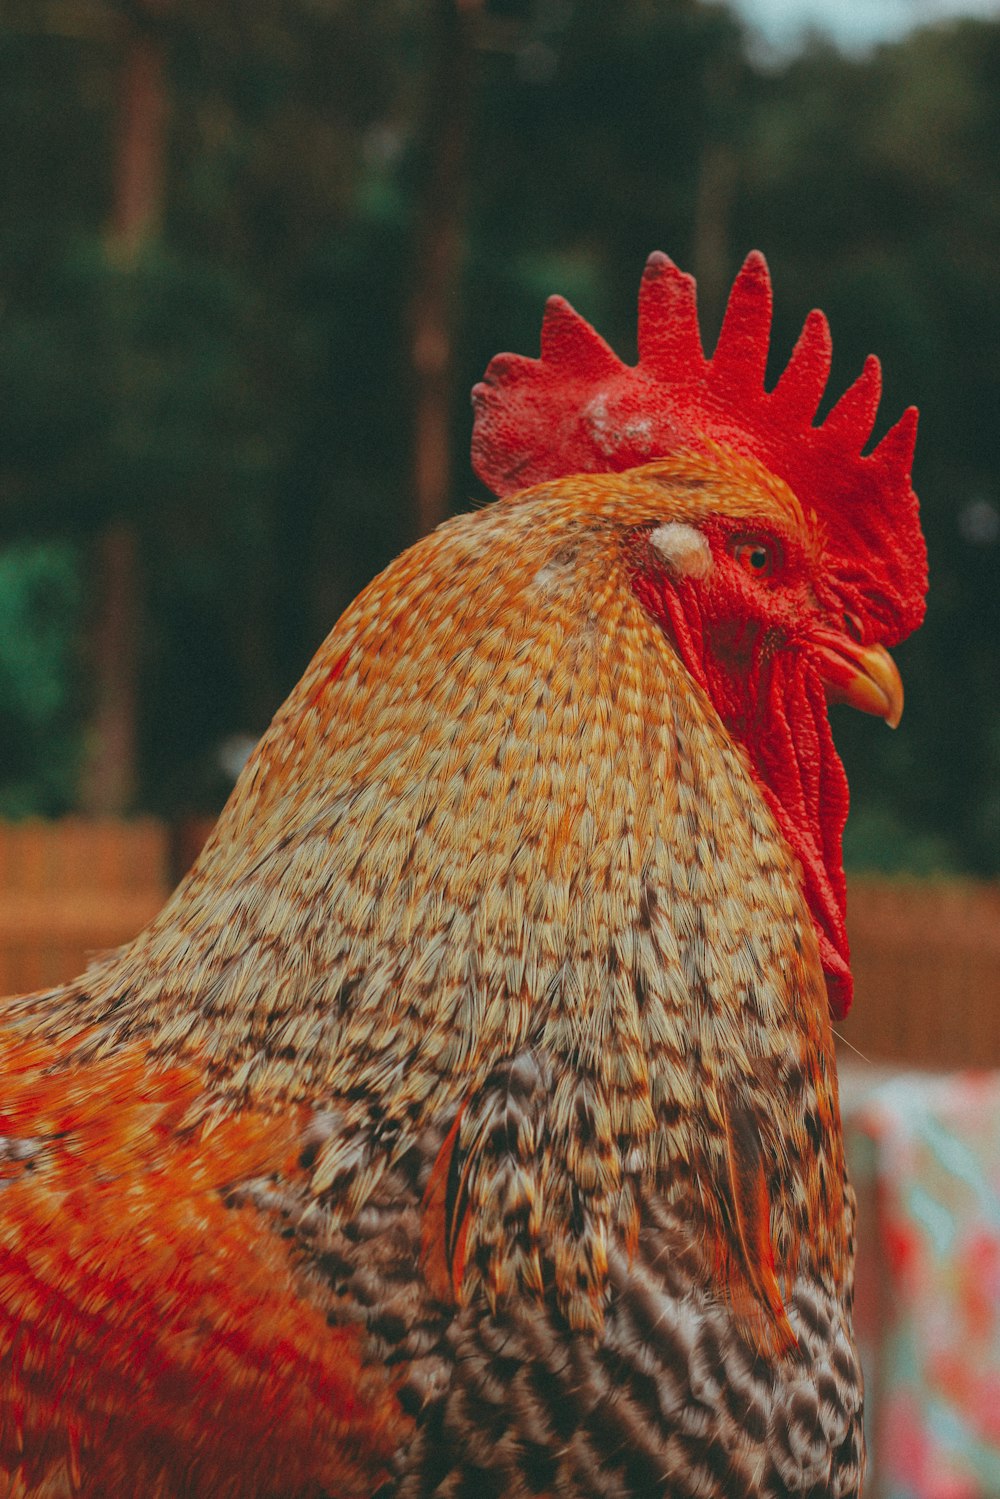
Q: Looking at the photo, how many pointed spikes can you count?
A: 6